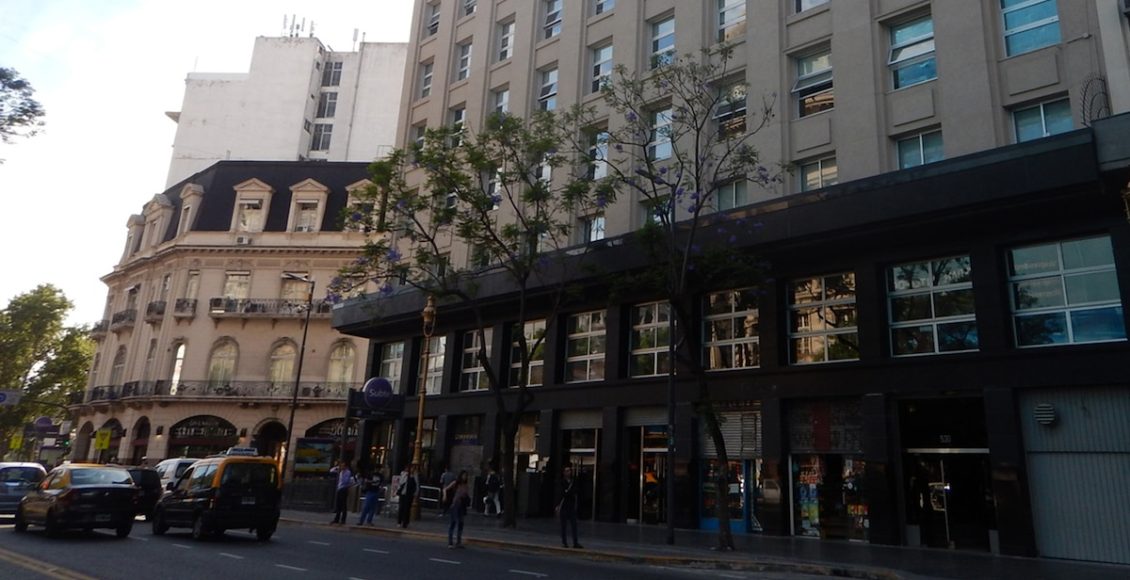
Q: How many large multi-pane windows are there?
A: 10